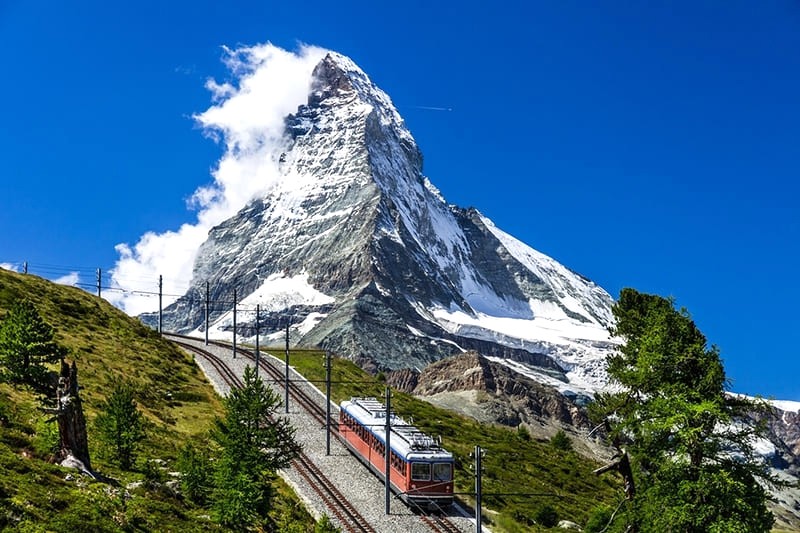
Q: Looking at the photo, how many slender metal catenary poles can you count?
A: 10